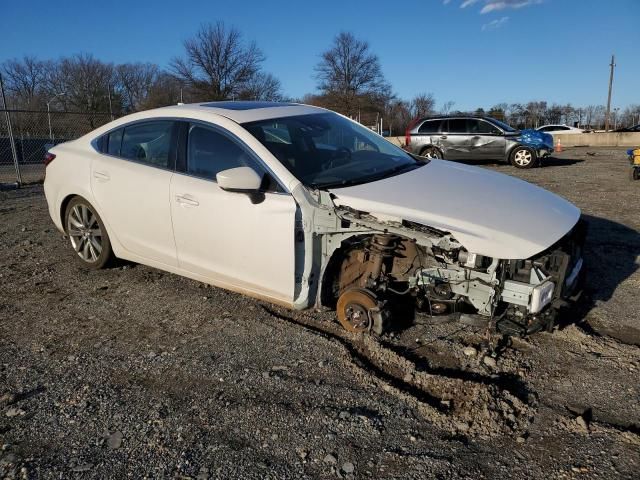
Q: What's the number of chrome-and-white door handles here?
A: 2